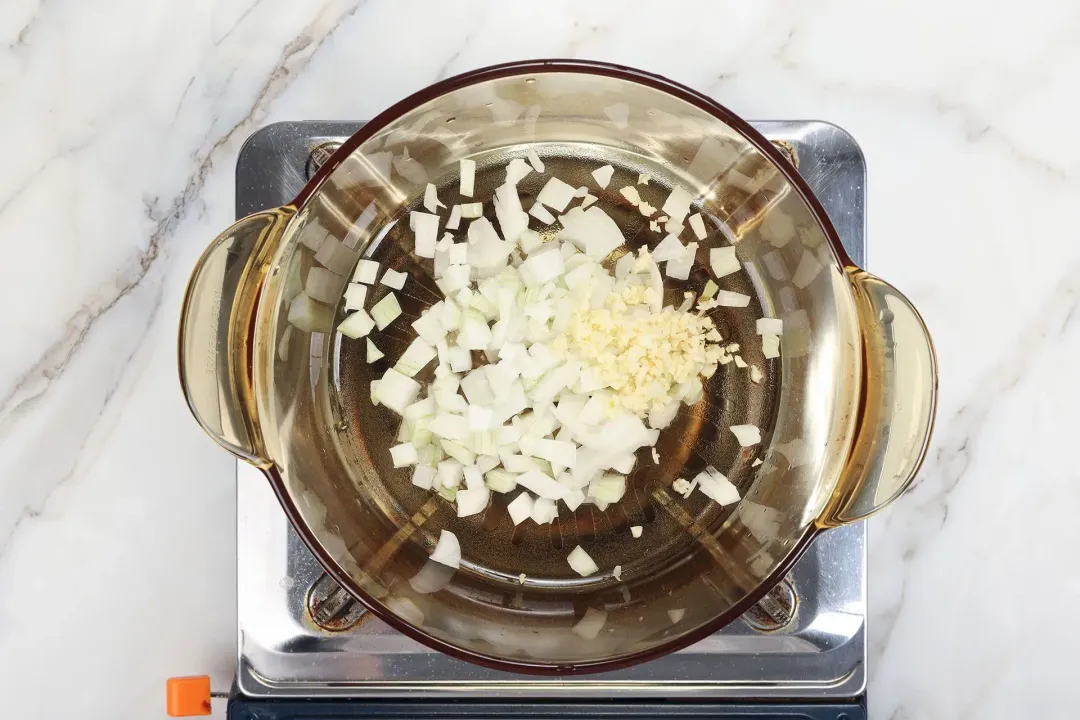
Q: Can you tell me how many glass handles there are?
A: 2